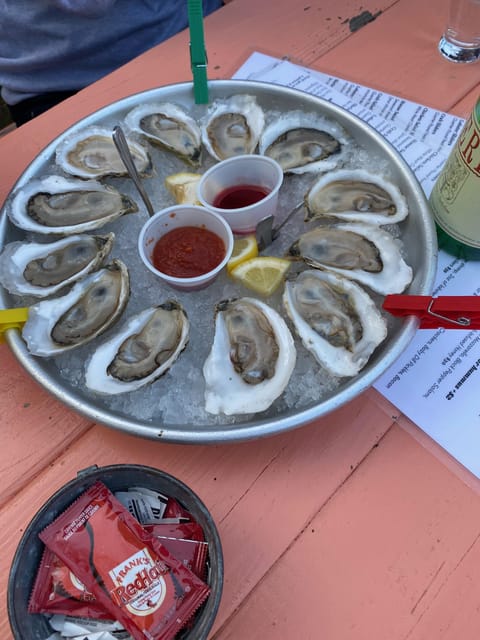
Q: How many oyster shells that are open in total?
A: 12